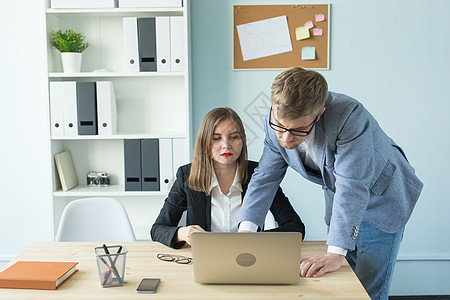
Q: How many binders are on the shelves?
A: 12